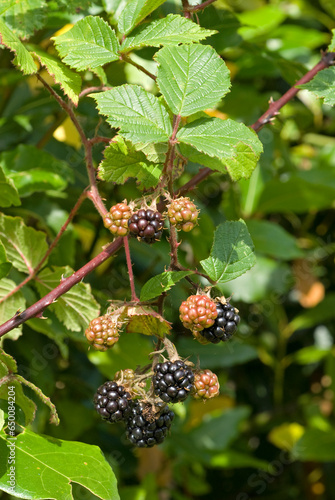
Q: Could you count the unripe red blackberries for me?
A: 5